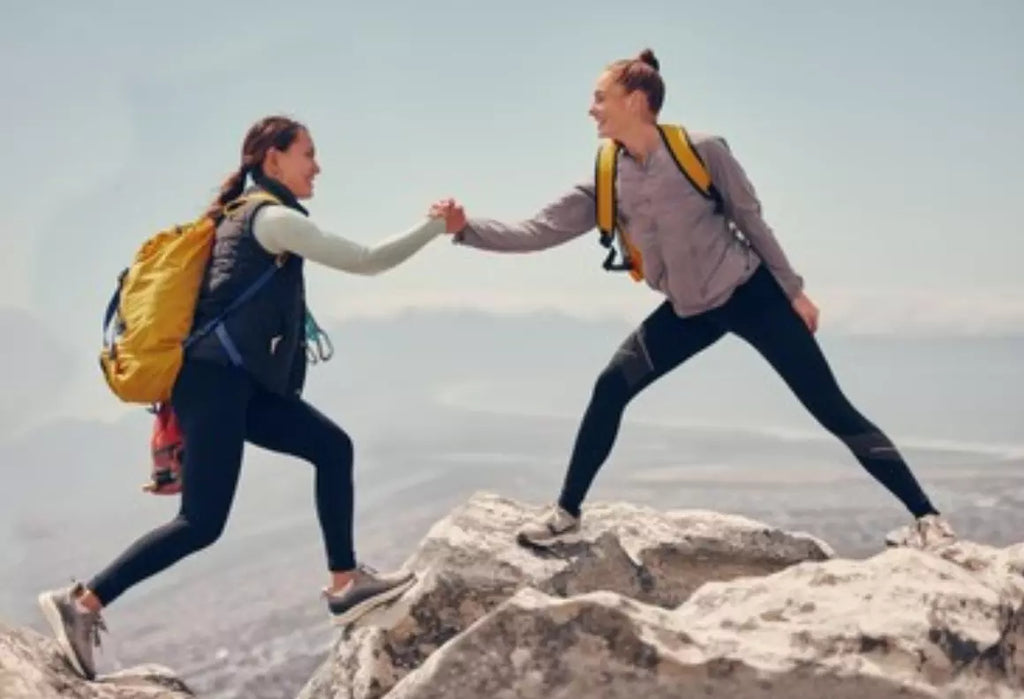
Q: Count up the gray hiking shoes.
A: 2